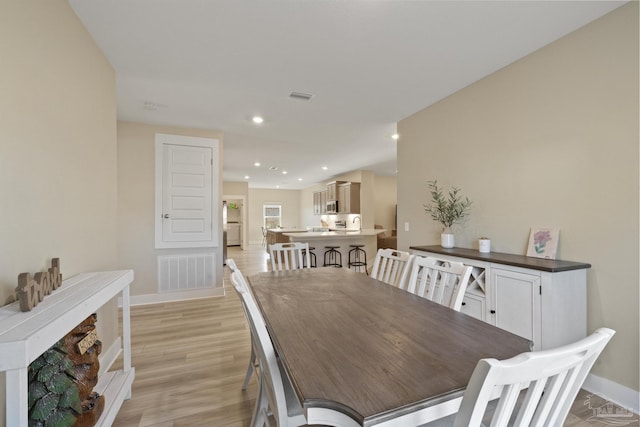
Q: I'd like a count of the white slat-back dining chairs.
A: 6